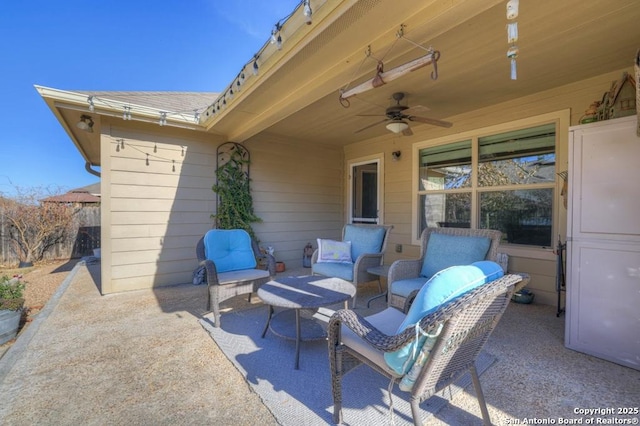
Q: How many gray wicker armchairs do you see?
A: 4